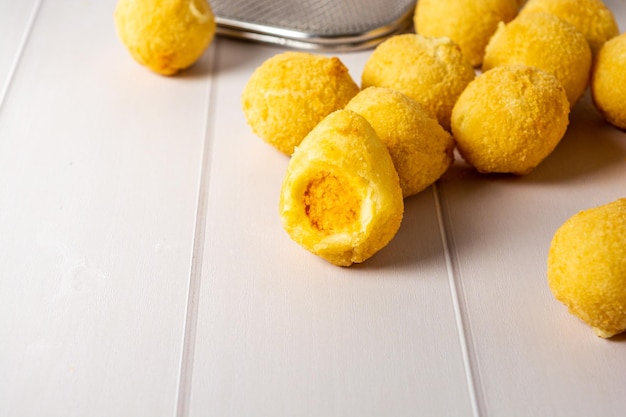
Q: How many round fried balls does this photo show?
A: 11